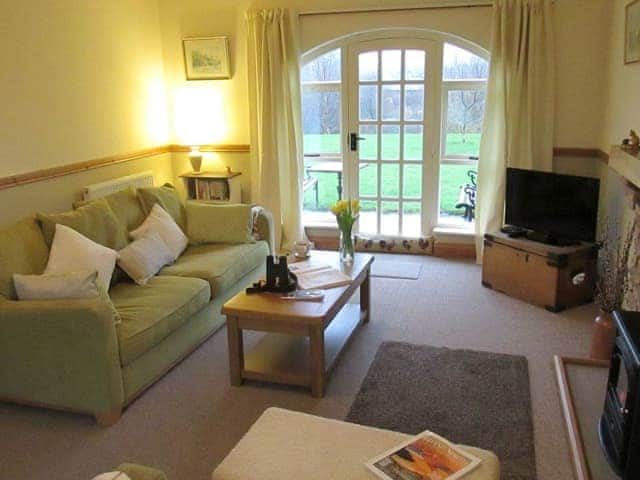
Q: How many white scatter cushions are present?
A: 4